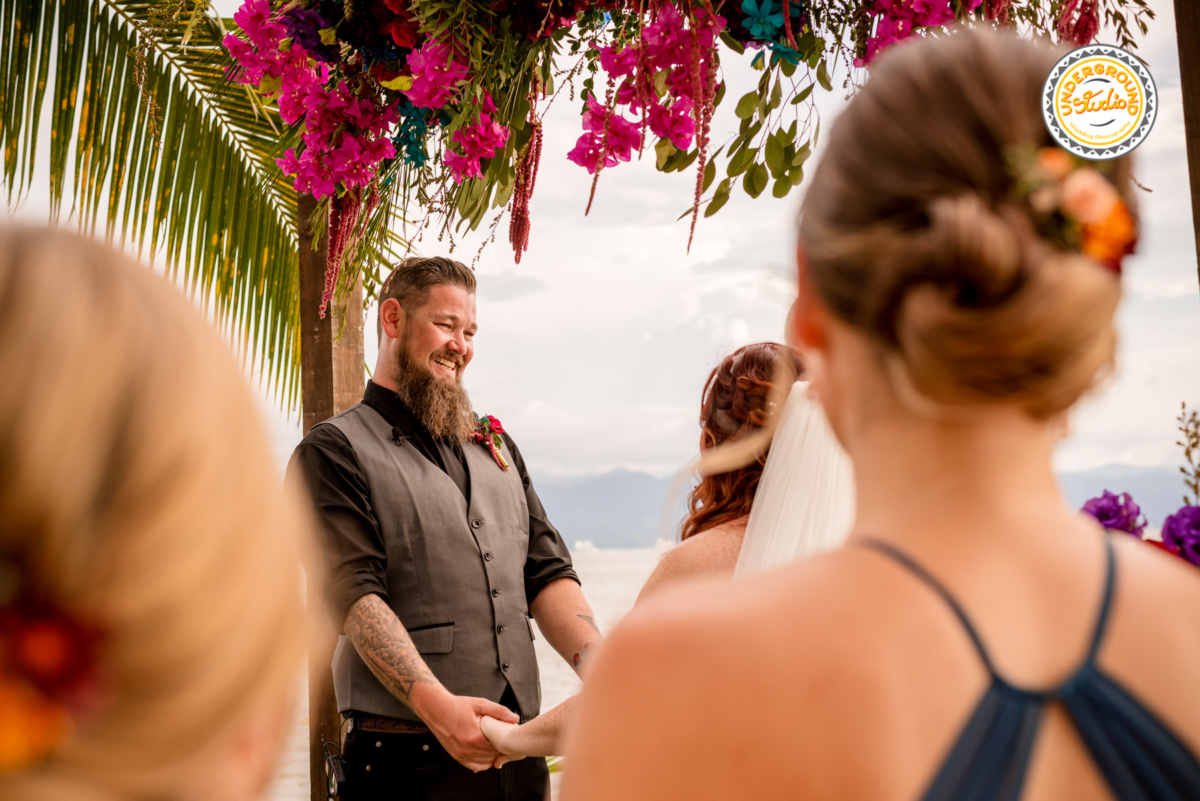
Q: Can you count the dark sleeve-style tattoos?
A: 1